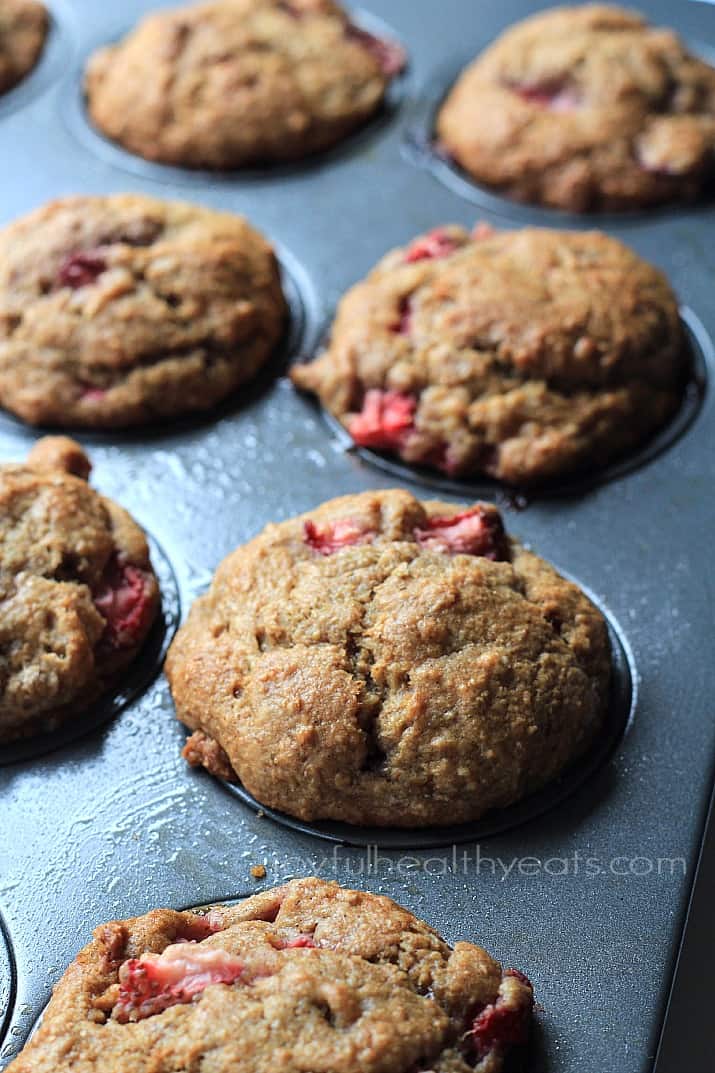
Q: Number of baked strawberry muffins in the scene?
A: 8